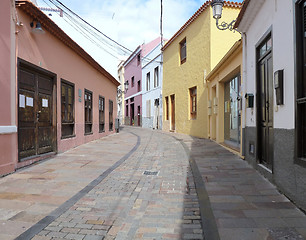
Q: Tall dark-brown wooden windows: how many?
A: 4